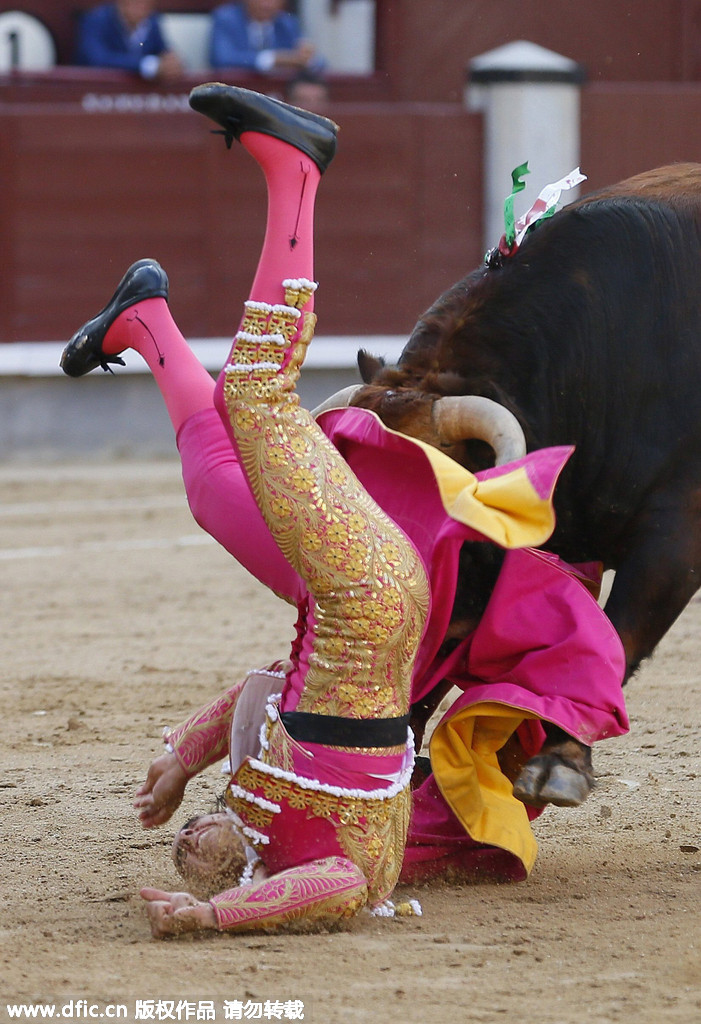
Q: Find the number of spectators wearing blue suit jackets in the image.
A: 2